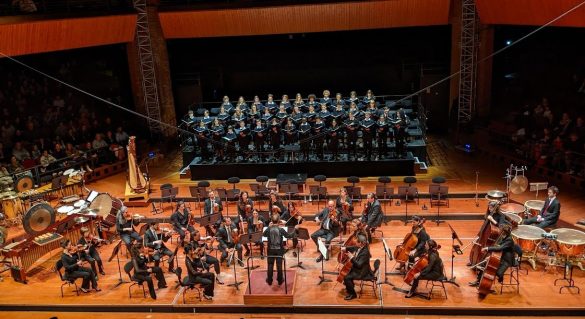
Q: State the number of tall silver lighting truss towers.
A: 2